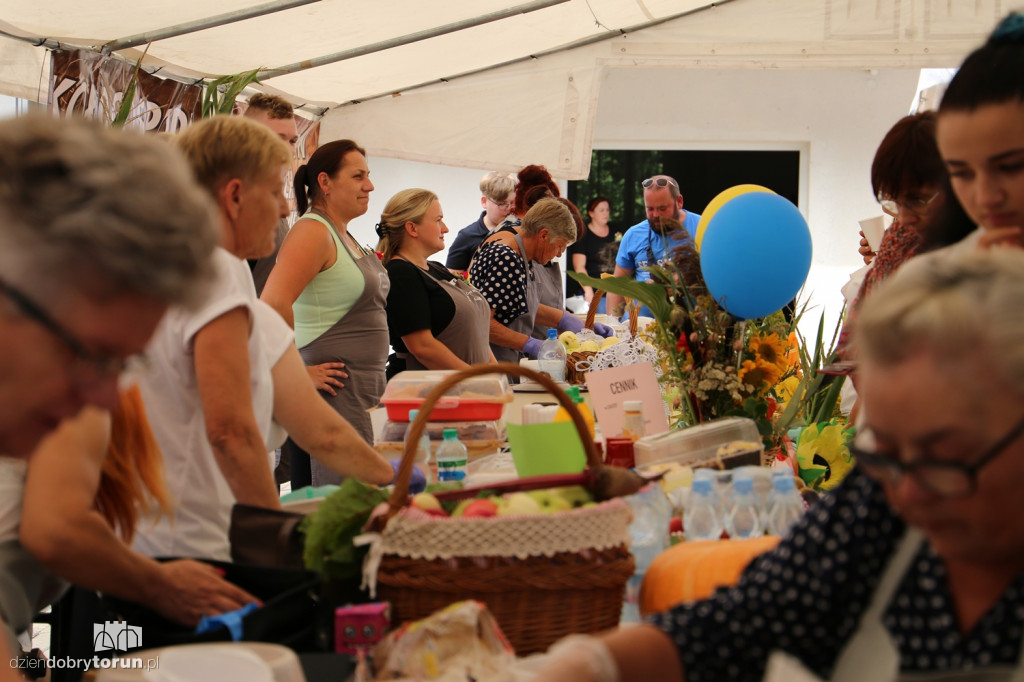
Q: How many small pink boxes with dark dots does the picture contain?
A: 1